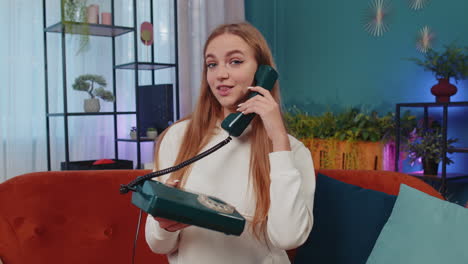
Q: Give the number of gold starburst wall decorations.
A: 3